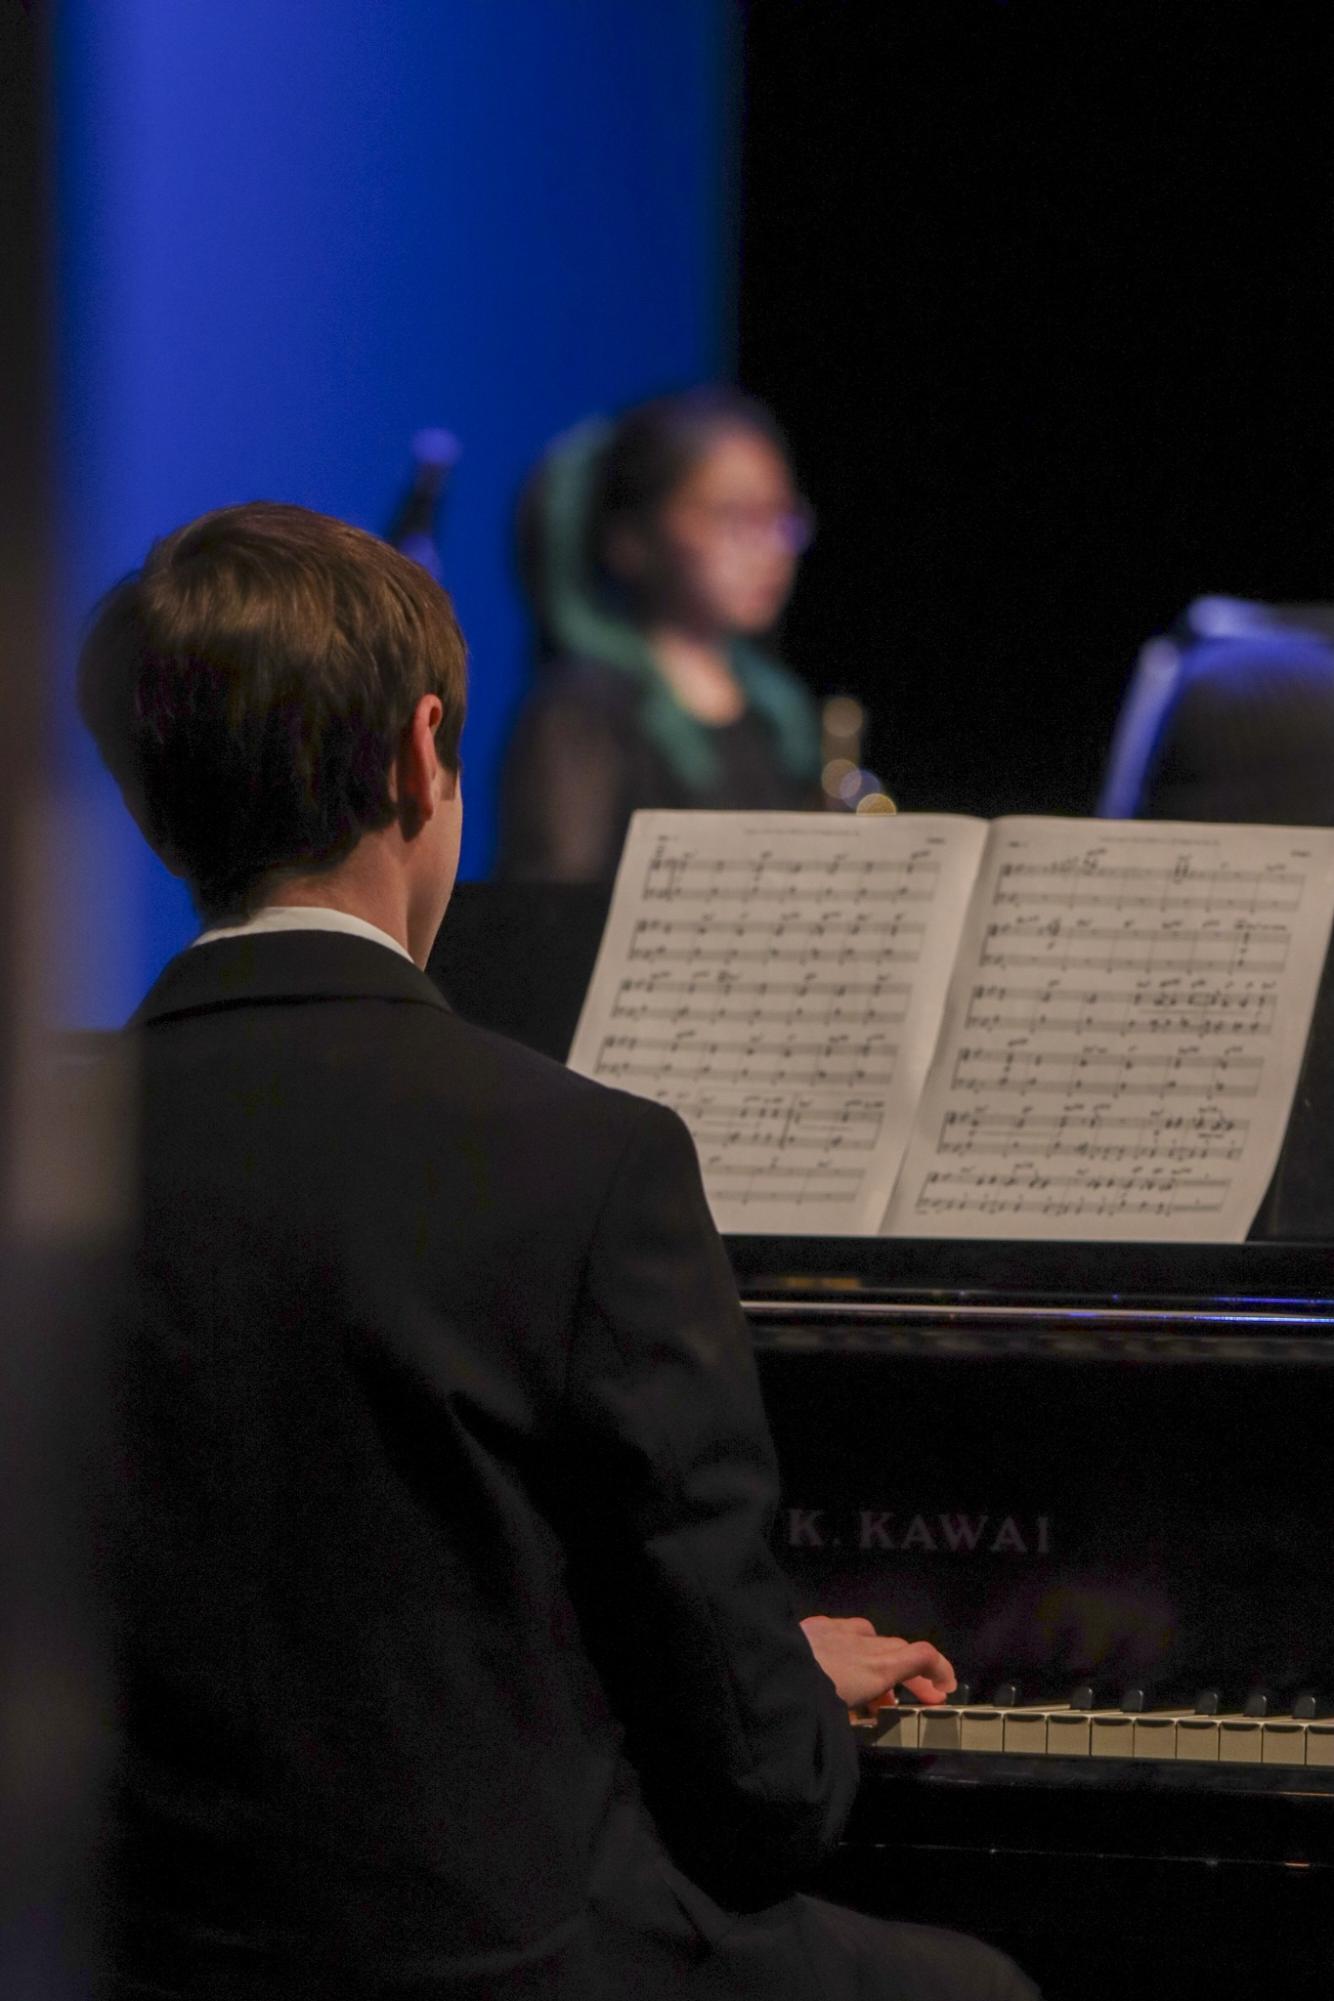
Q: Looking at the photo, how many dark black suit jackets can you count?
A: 1